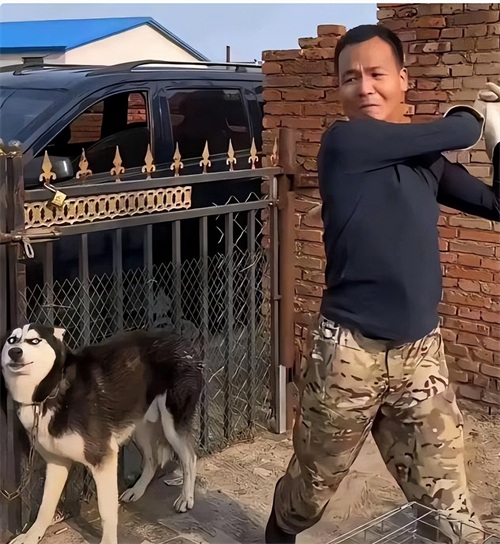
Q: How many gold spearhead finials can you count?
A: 9